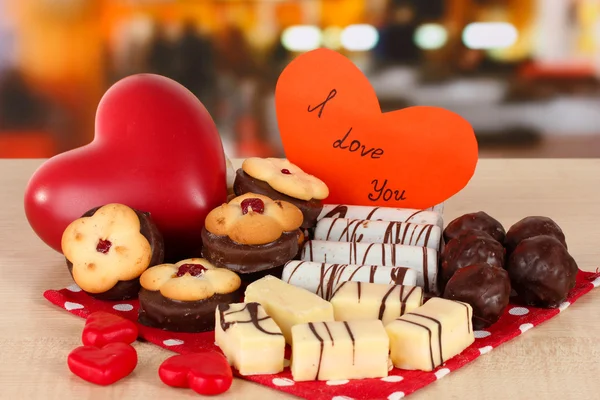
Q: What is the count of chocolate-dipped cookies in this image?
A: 4